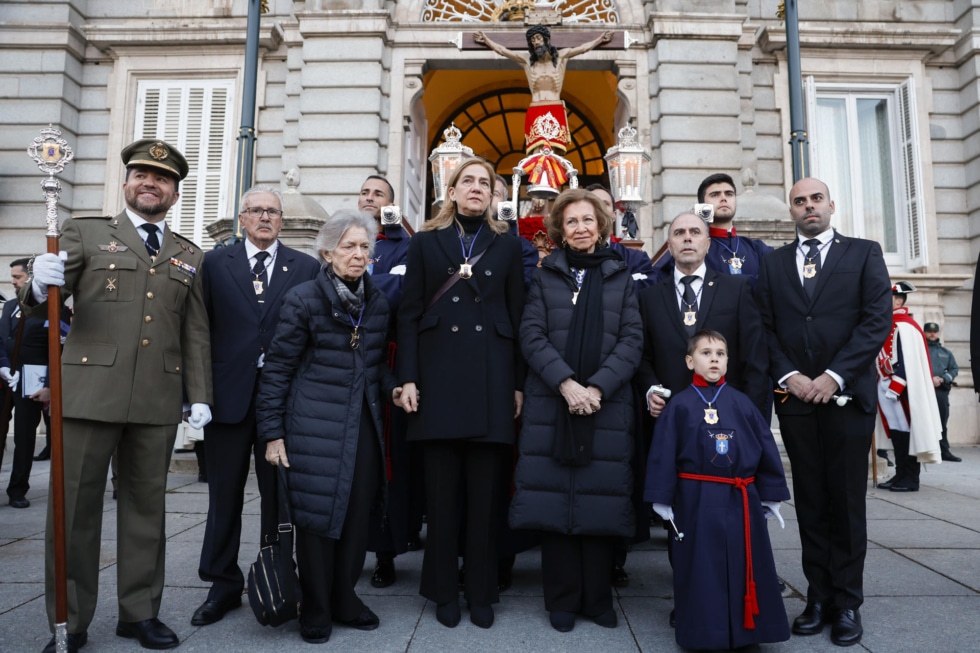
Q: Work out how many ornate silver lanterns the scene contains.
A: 2